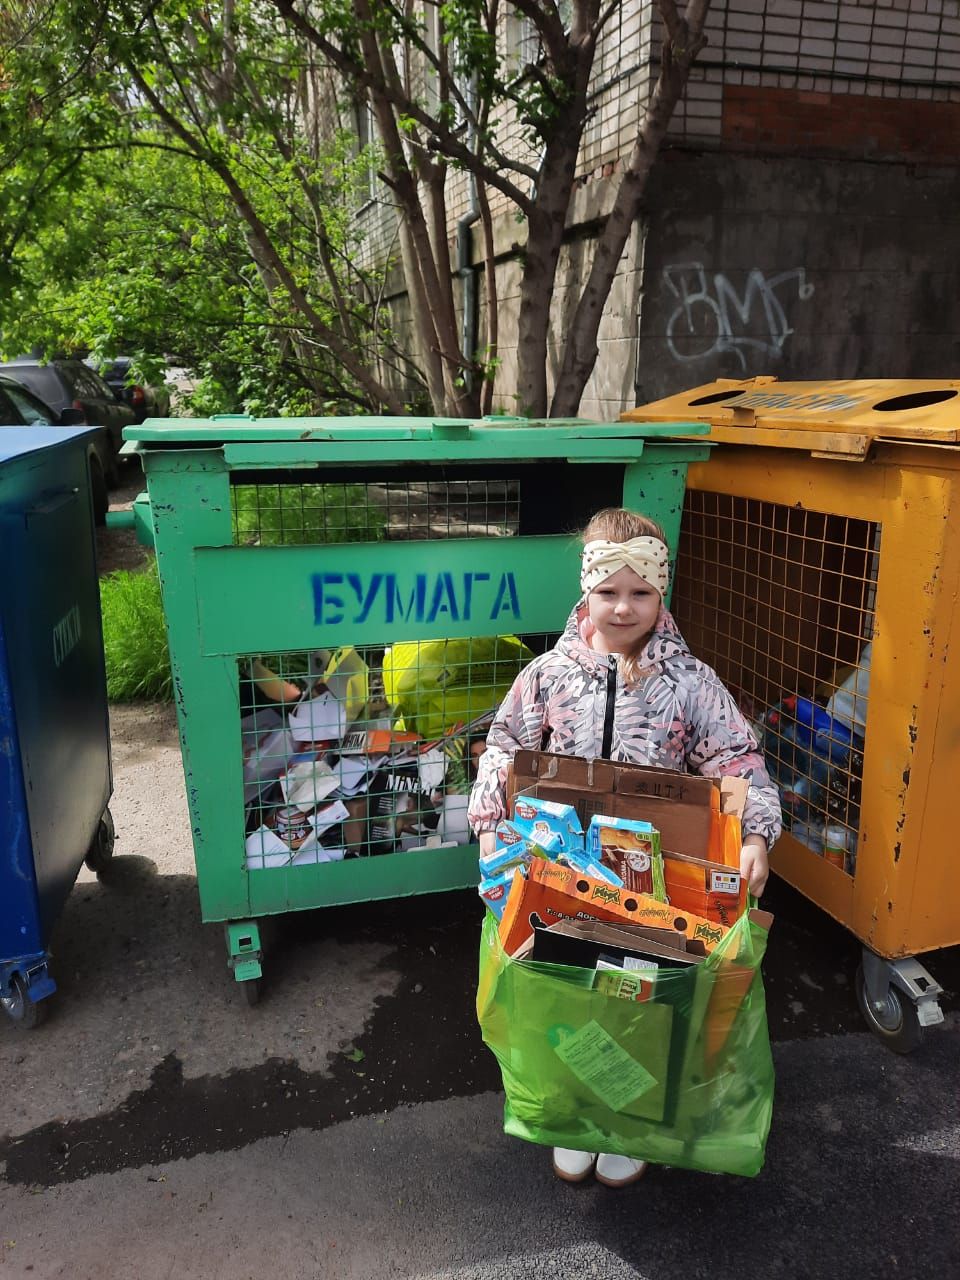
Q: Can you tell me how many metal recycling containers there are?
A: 3